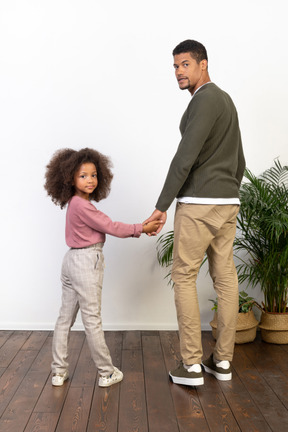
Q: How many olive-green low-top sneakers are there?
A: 2